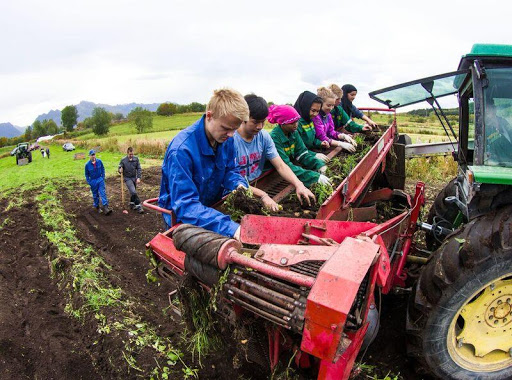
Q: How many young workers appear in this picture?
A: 7